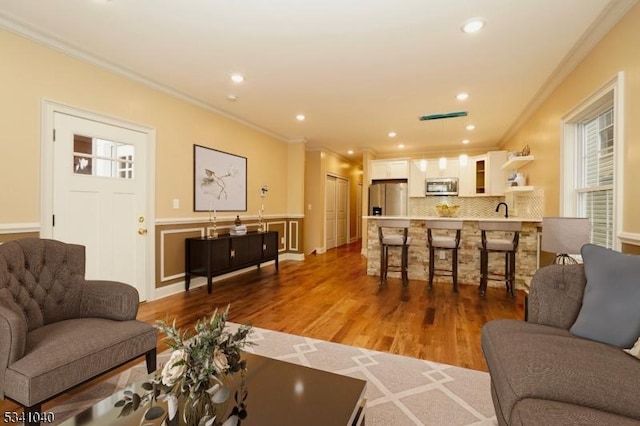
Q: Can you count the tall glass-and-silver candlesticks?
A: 4